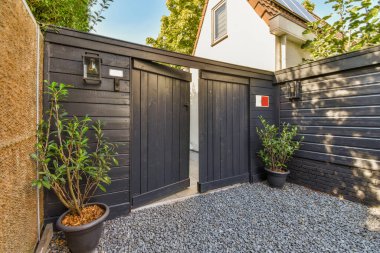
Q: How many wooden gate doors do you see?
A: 2